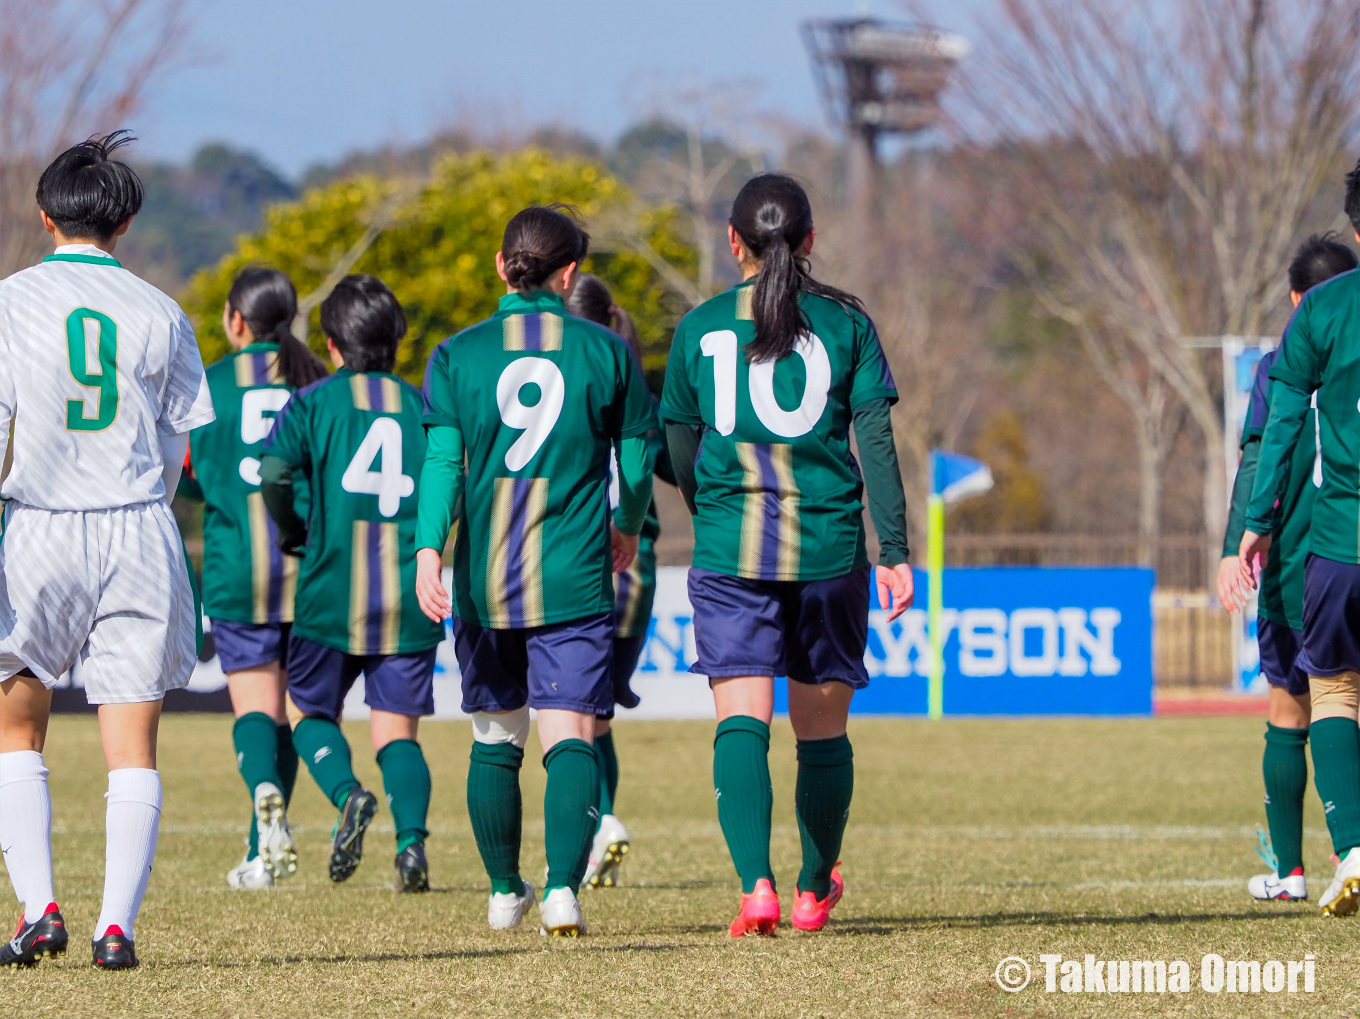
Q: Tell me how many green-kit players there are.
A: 7